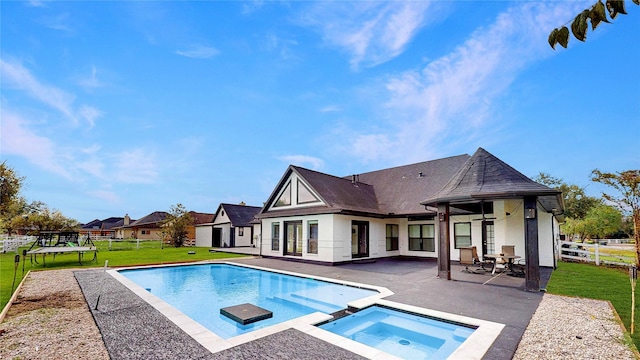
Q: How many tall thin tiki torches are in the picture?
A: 3